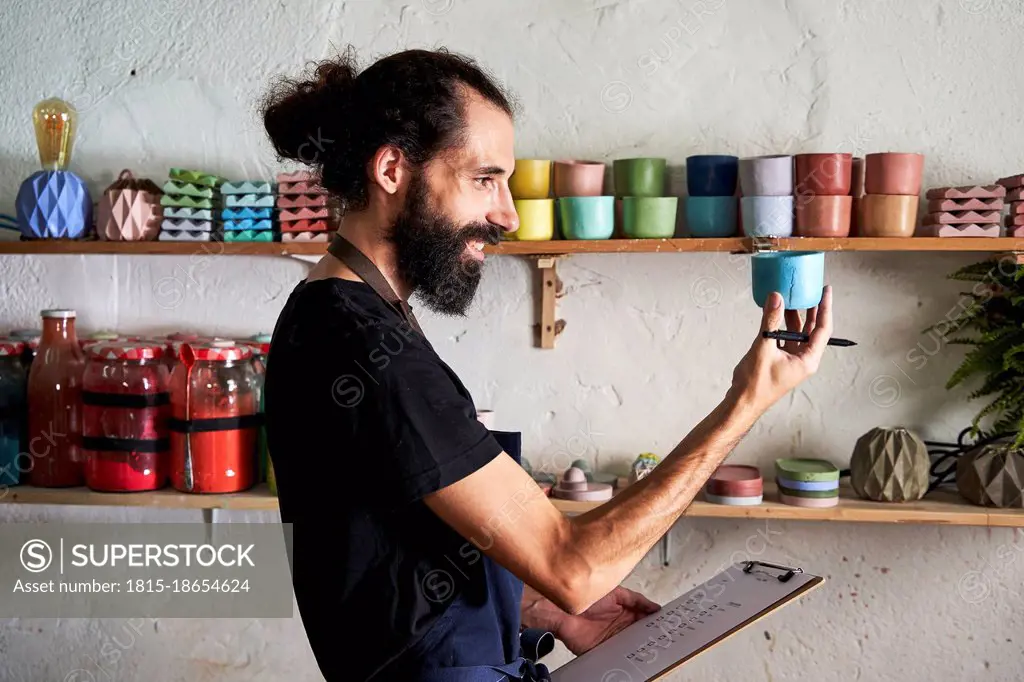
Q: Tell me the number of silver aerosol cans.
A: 0